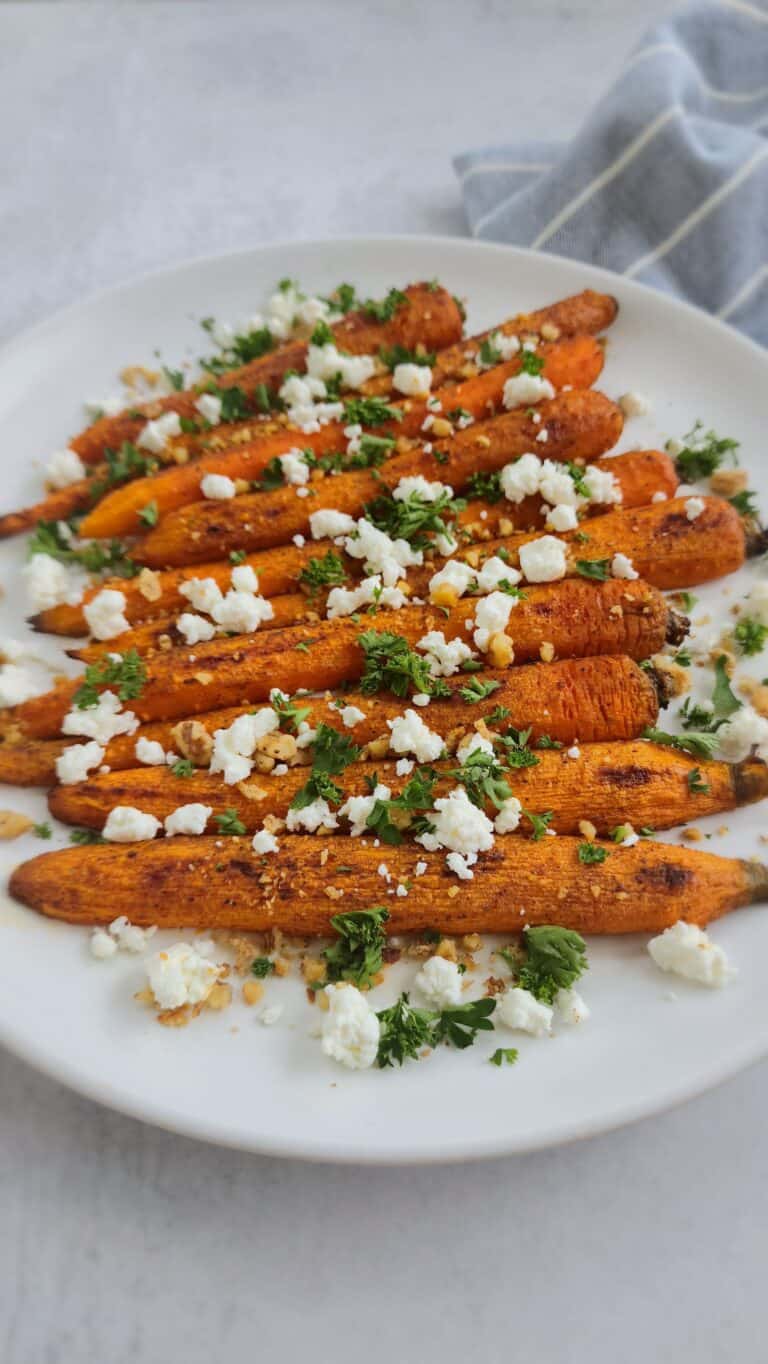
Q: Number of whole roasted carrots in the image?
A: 10